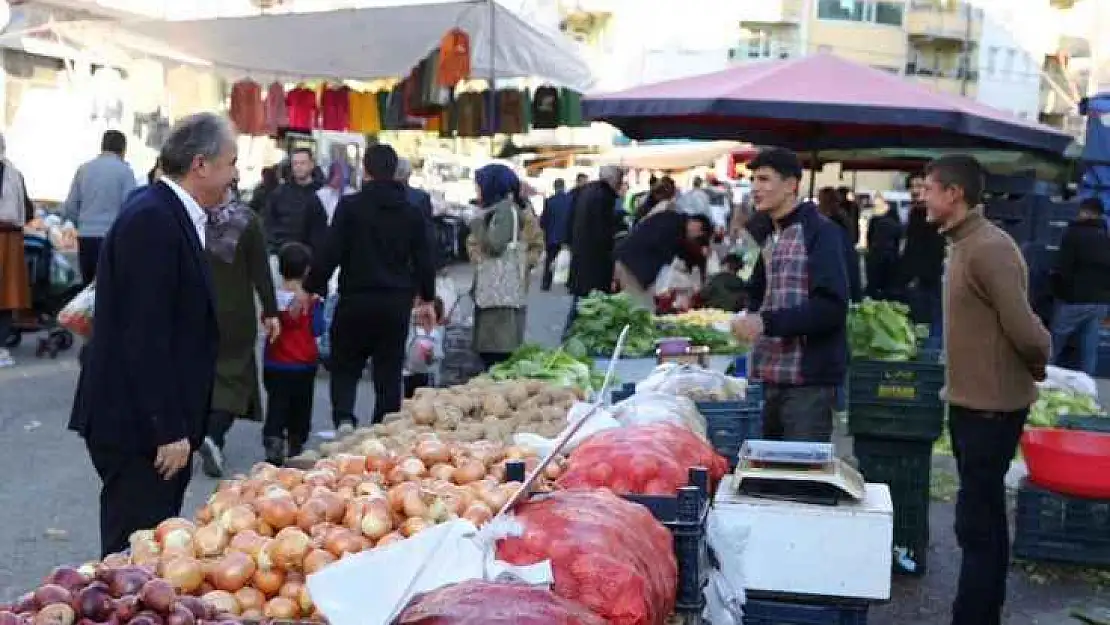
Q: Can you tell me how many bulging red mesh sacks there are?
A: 3